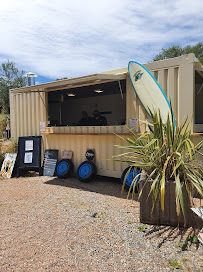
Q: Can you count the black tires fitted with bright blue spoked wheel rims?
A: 3